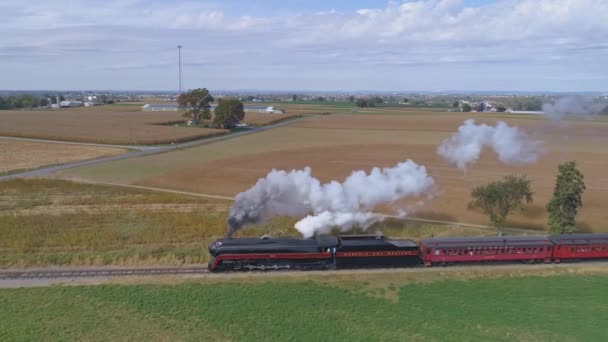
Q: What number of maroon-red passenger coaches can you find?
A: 2